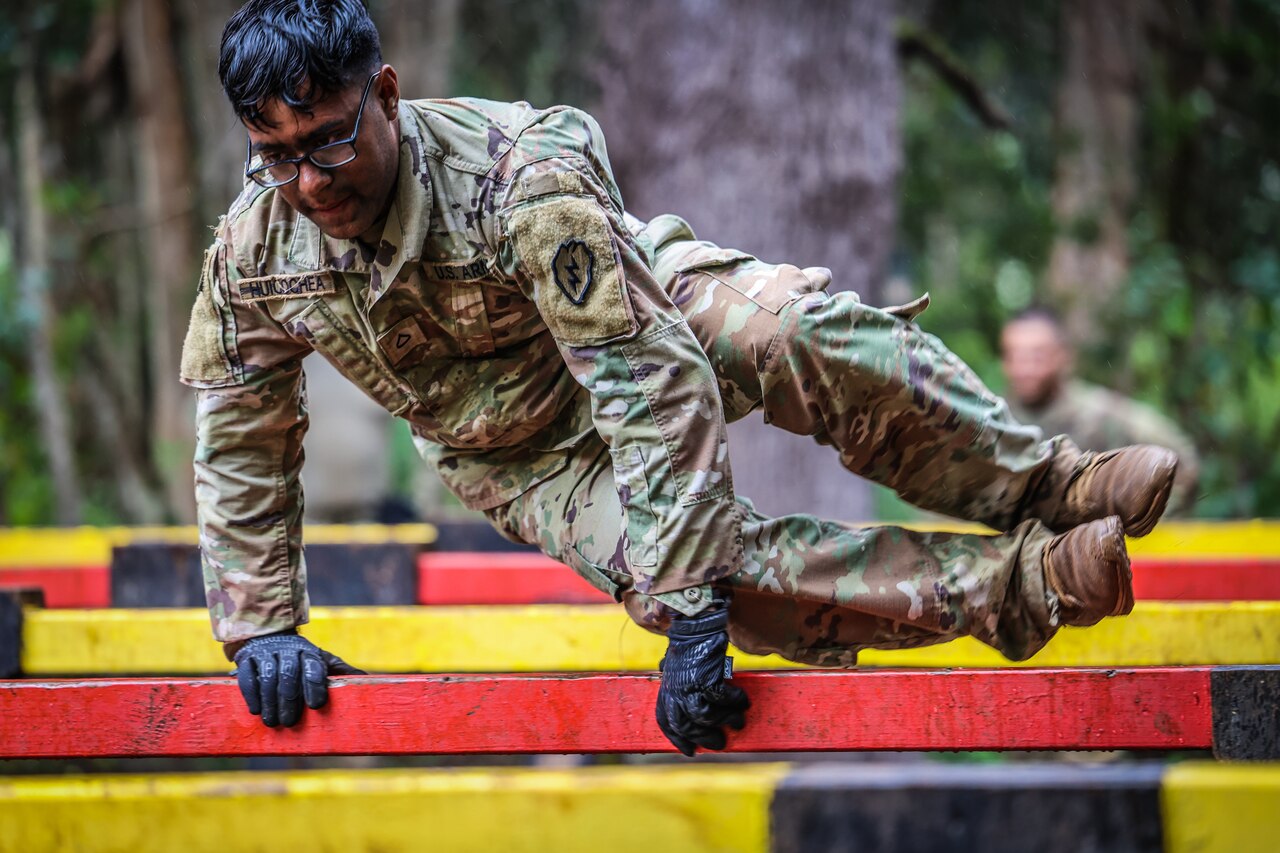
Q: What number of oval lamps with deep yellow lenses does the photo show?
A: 0